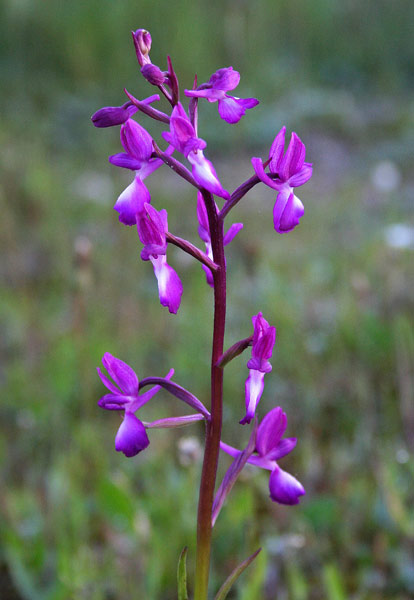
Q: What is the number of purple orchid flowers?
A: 9